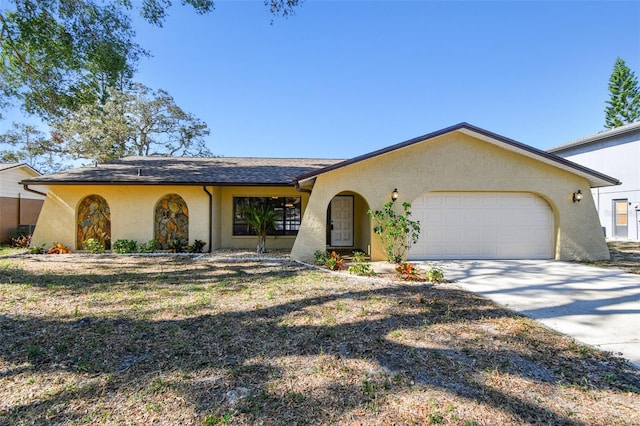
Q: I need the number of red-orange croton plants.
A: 3